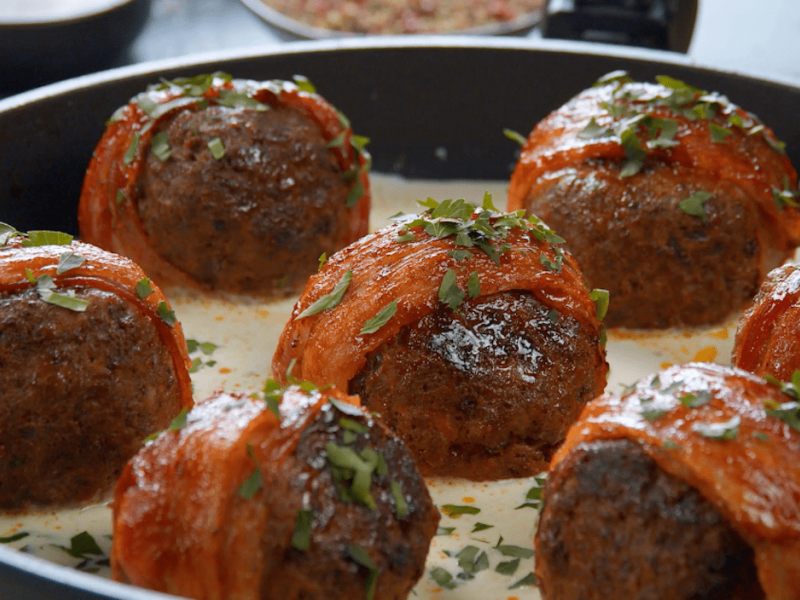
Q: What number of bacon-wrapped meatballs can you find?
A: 7